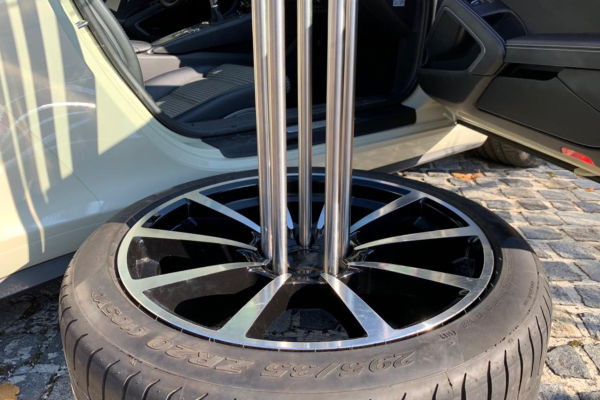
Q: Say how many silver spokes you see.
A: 10